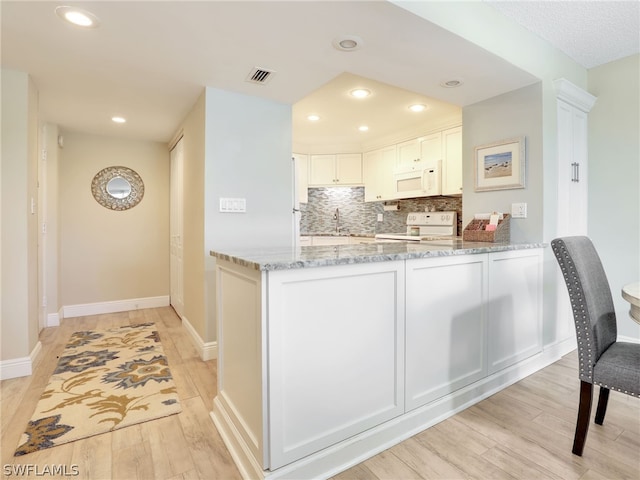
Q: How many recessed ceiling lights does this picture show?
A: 8